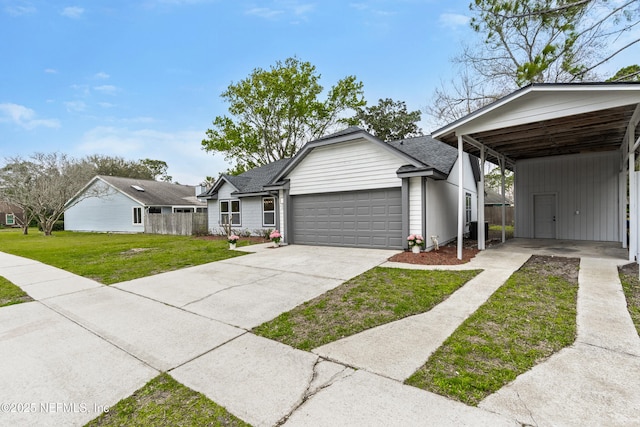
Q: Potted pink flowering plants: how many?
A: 3